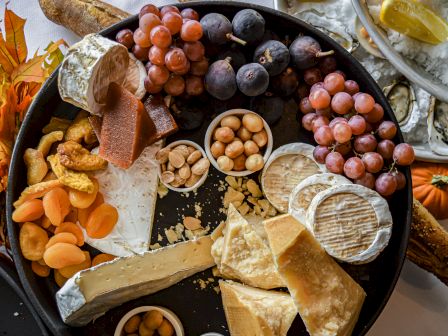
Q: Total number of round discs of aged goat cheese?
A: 3